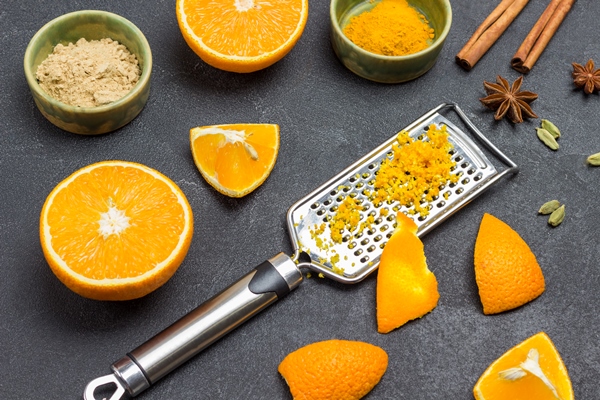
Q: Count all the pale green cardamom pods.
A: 5